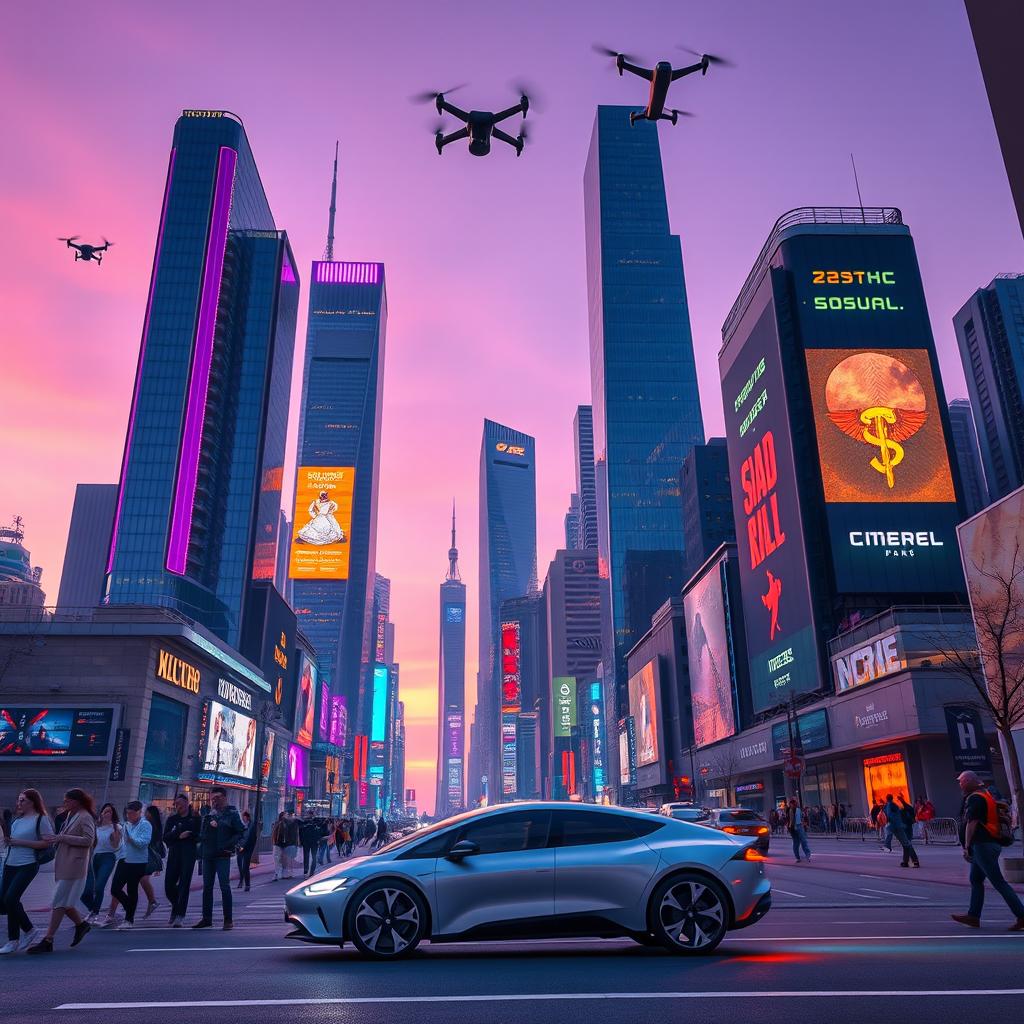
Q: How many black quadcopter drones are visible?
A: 3